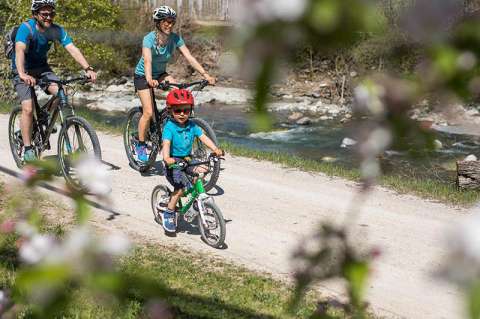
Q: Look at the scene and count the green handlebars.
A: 0